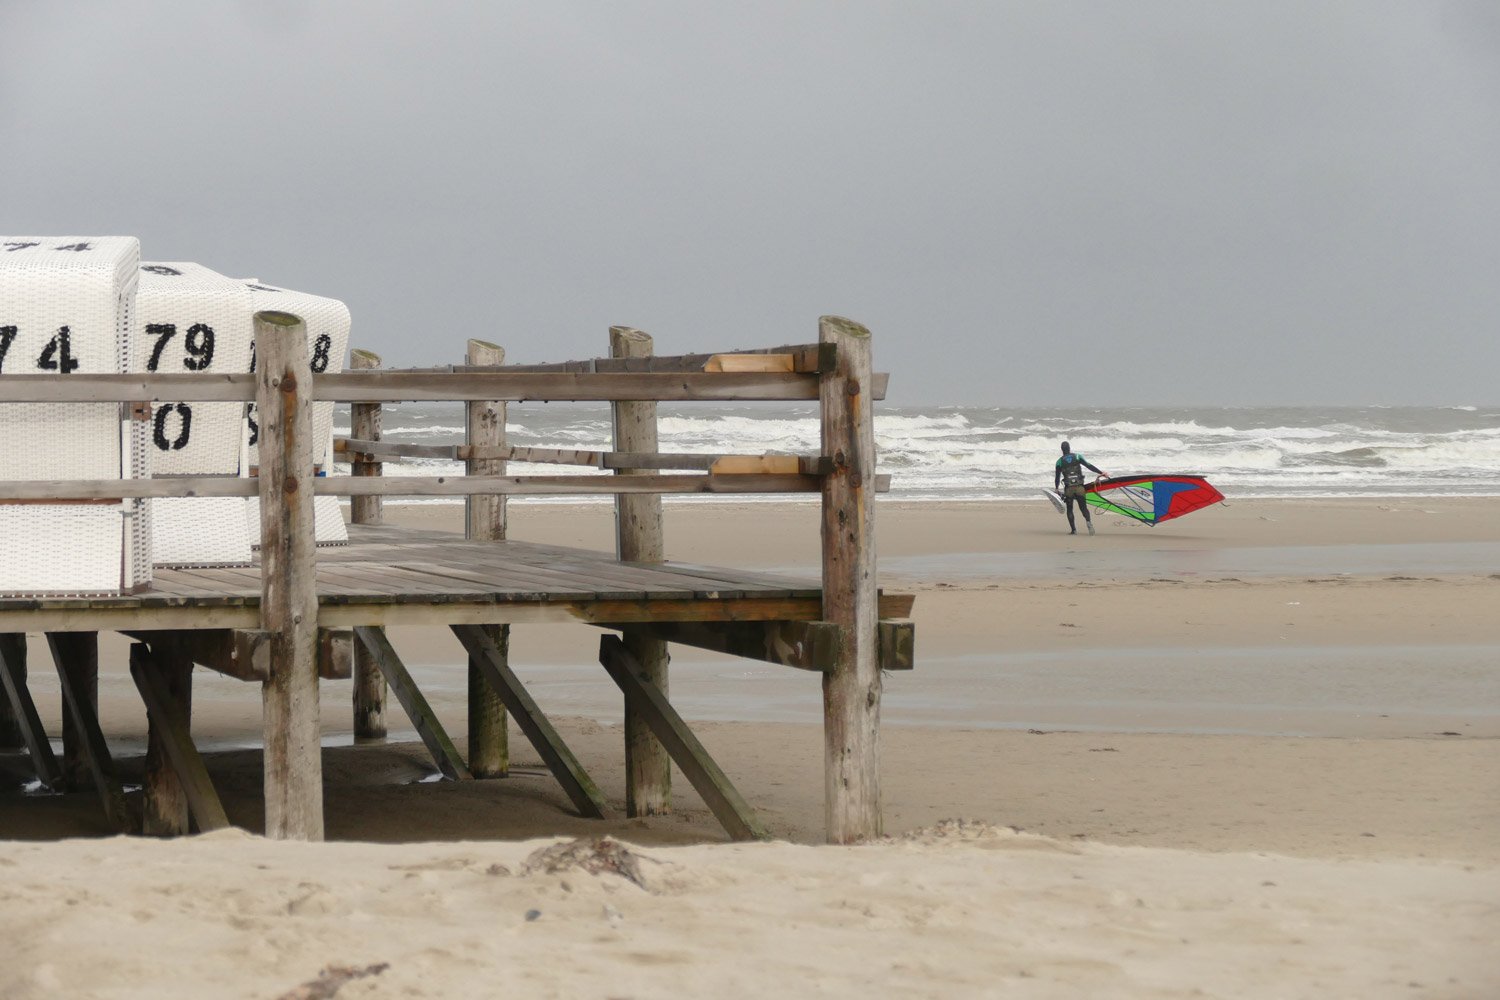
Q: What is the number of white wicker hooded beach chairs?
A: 3